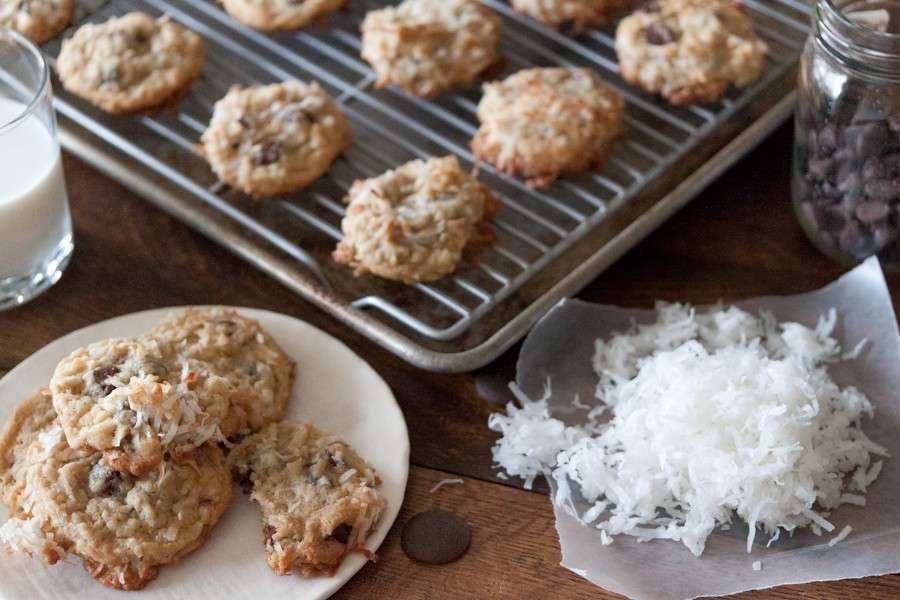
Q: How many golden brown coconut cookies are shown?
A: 14